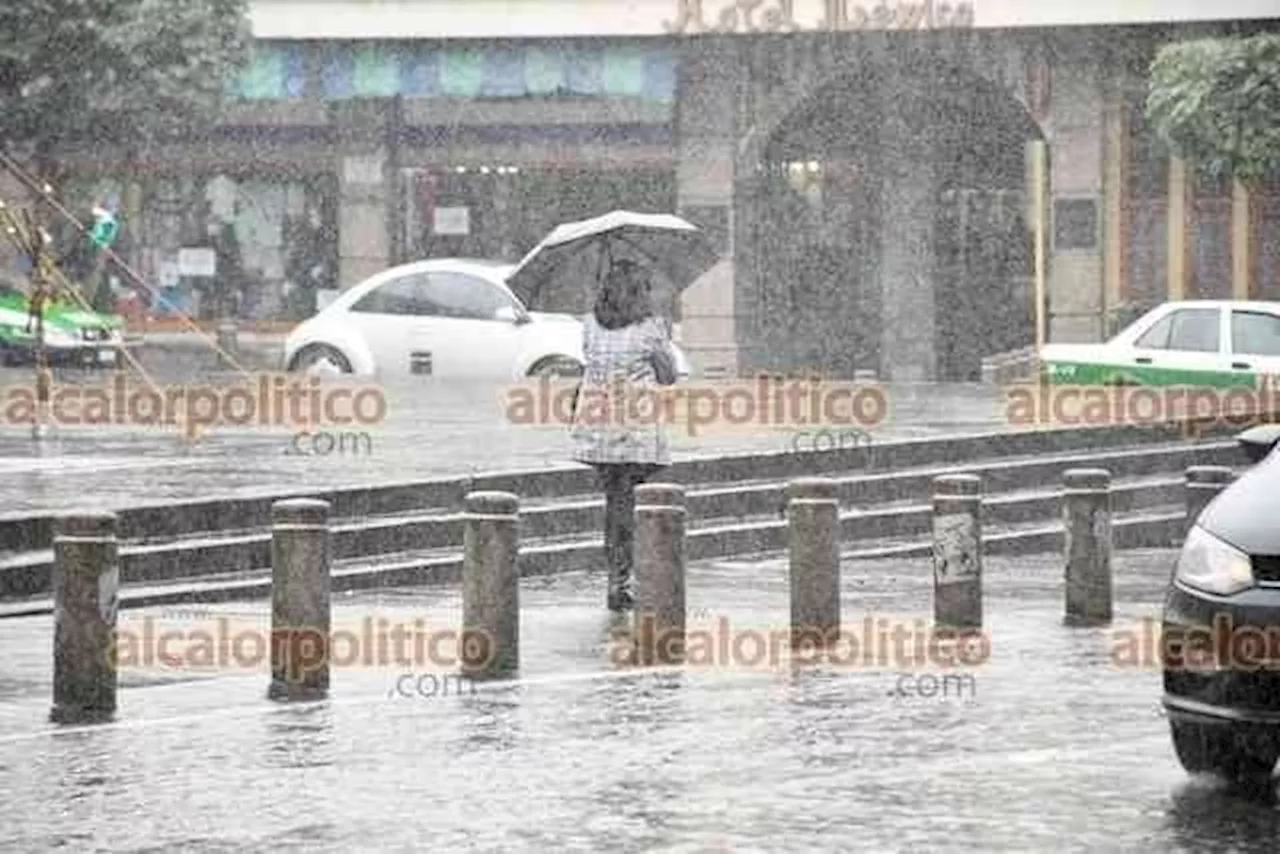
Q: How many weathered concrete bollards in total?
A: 8